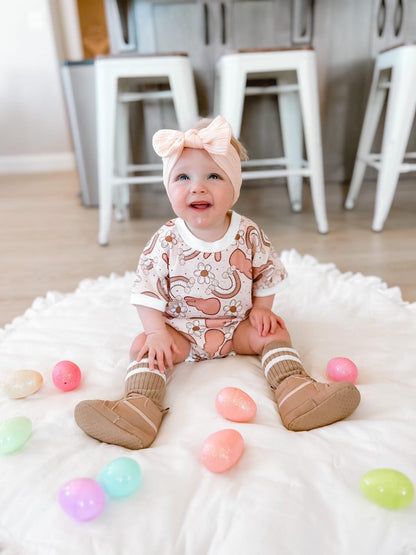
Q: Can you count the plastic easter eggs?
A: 9